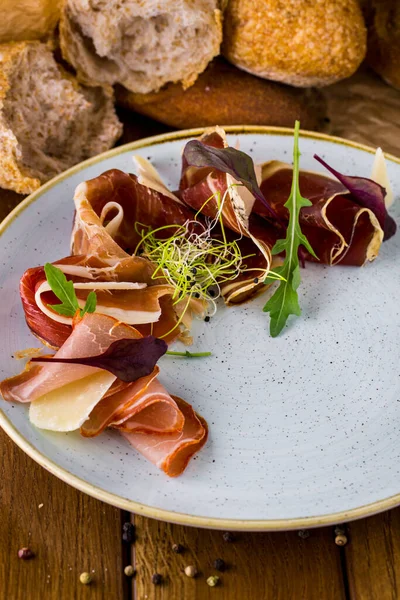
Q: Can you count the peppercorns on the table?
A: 14